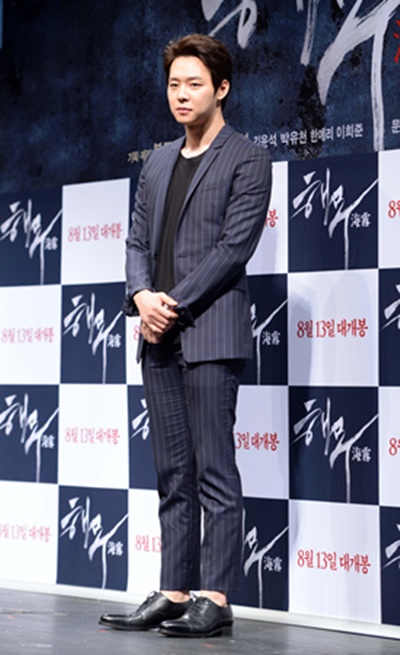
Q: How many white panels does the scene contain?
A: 12